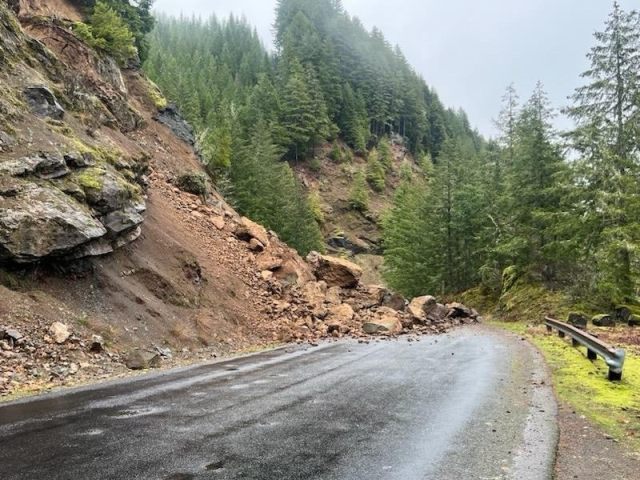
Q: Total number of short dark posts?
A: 5